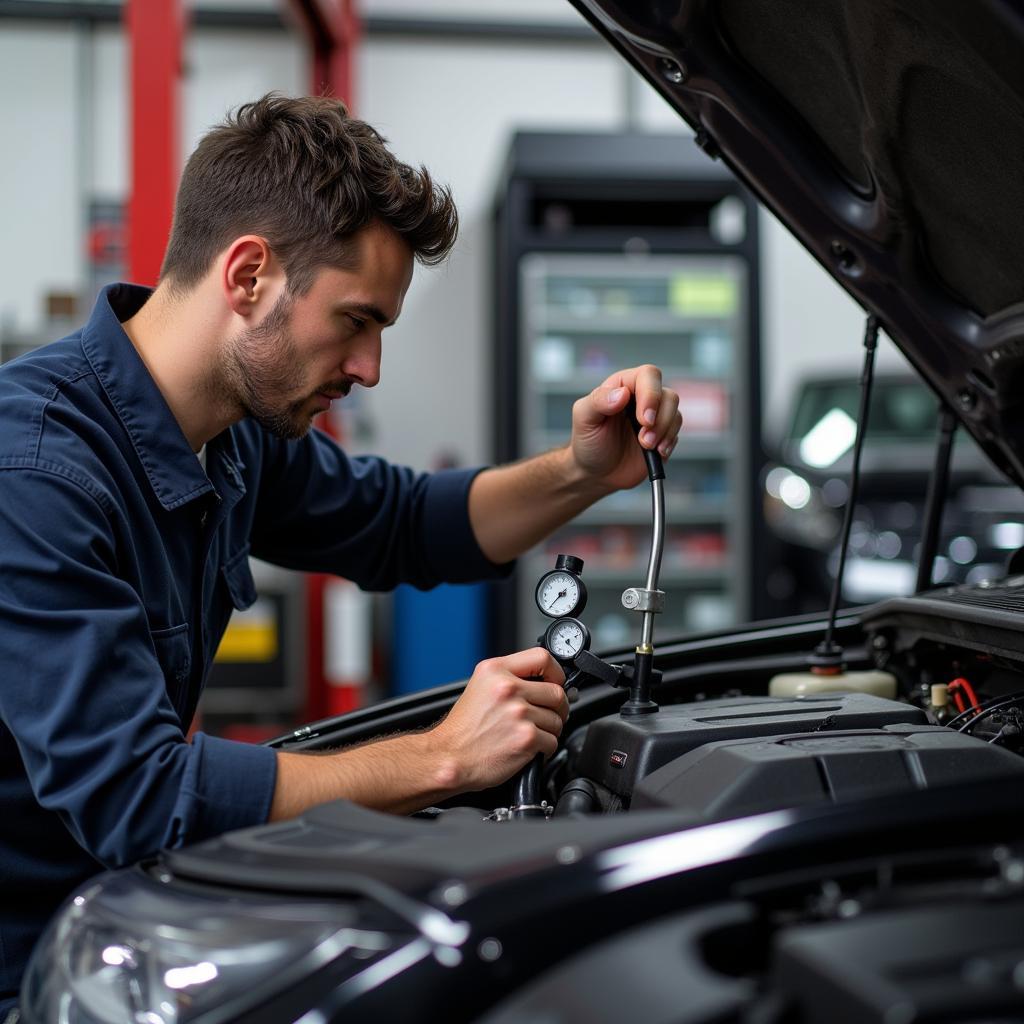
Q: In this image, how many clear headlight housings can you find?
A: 1